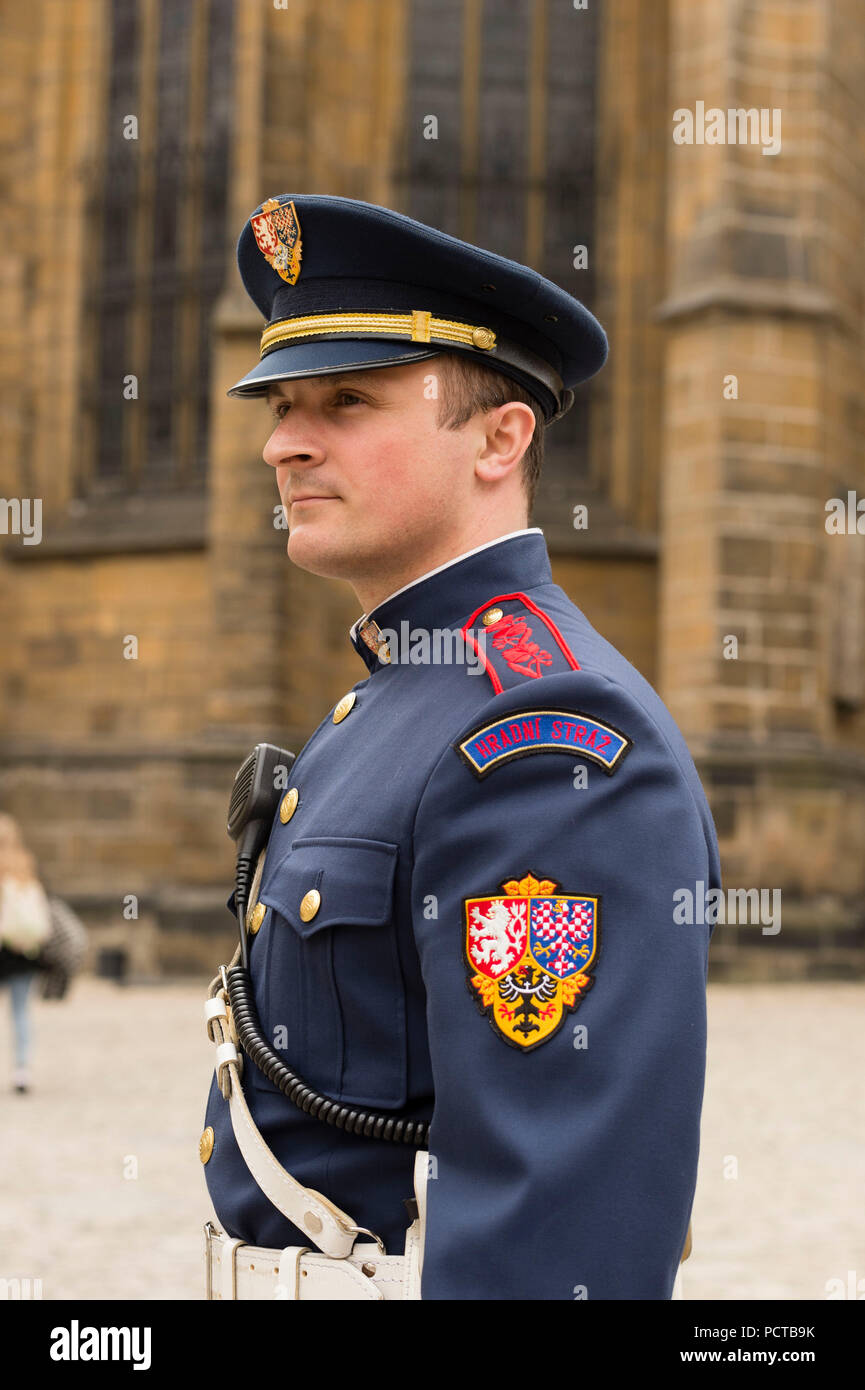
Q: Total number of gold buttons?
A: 7